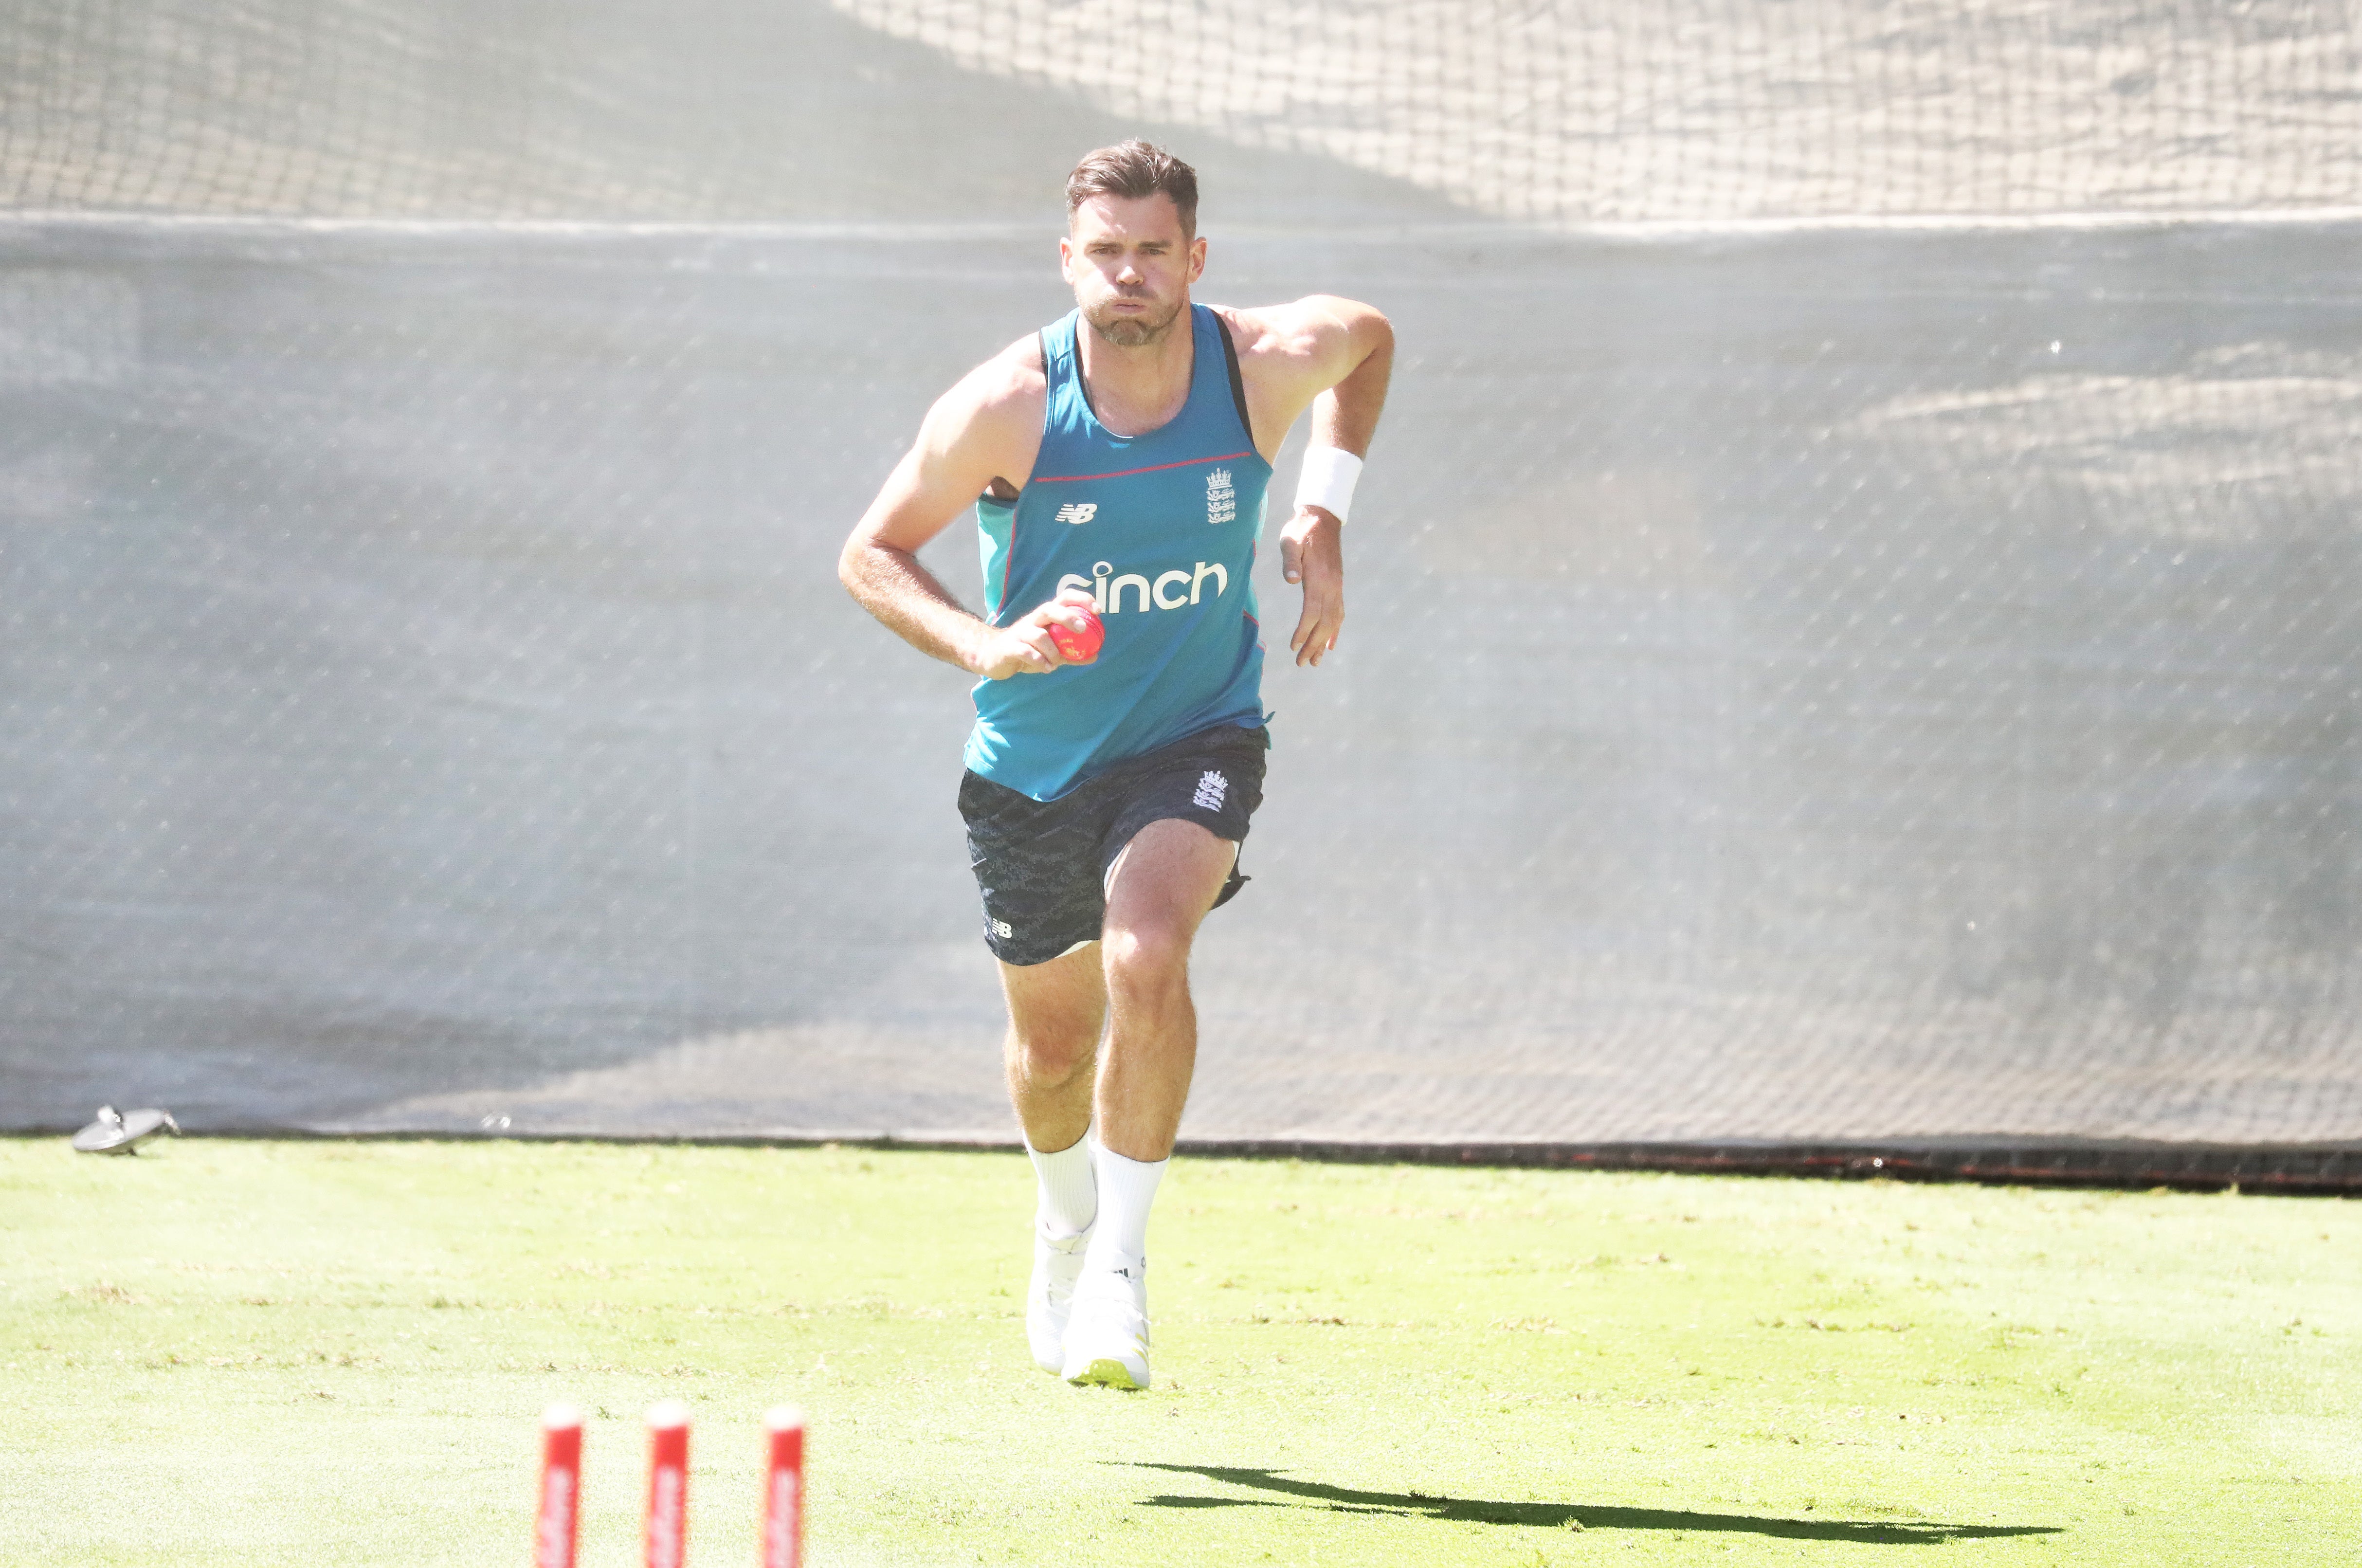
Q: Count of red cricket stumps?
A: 3